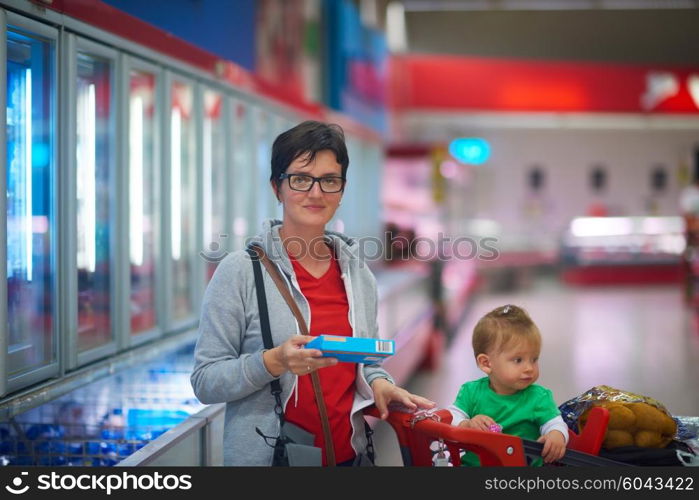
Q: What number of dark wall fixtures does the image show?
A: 3